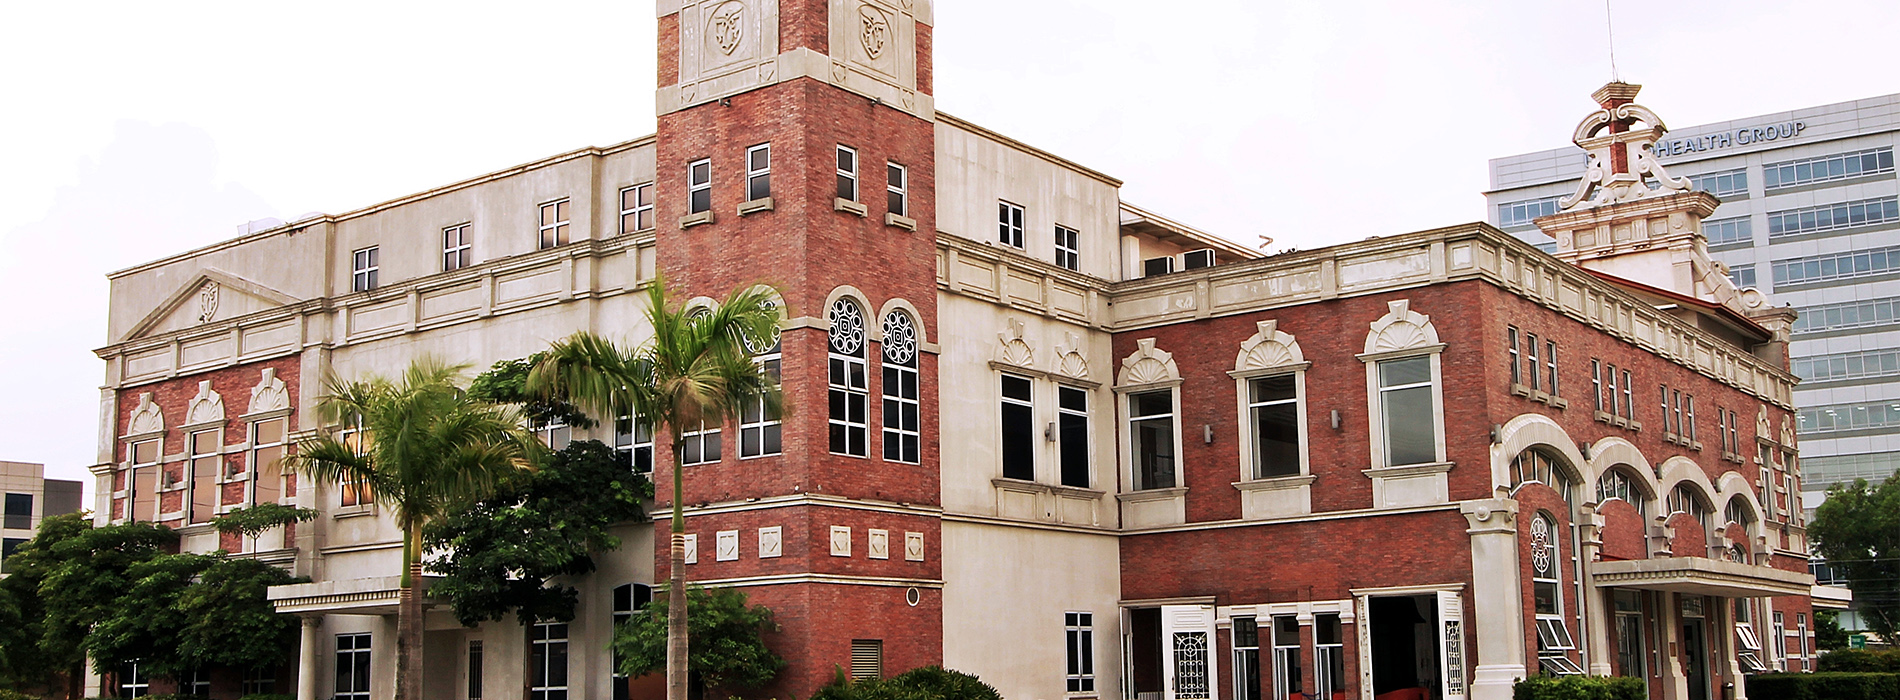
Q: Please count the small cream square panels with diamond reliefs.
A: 6